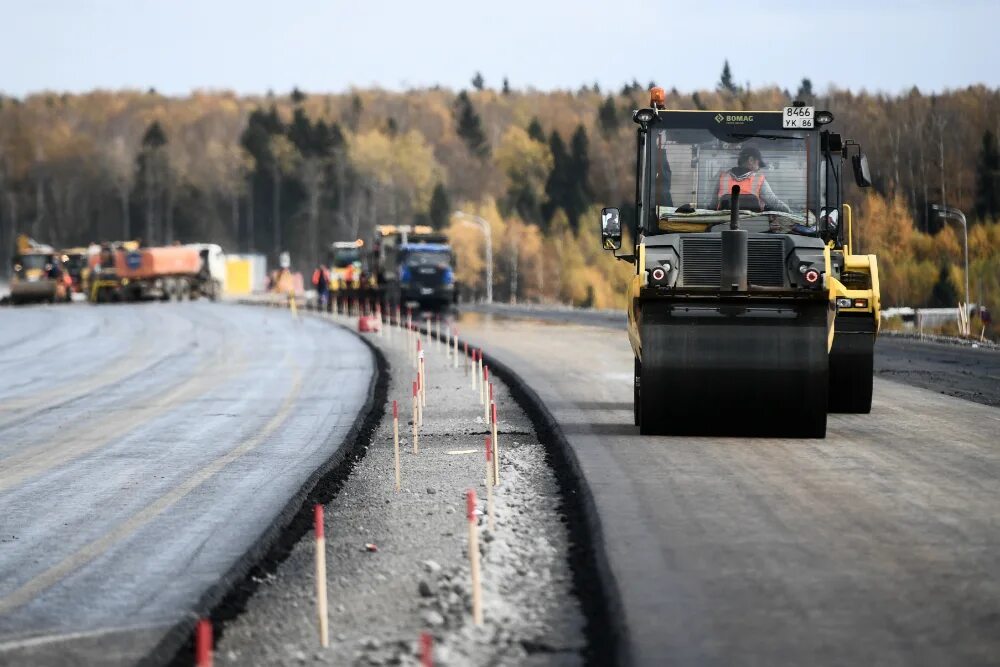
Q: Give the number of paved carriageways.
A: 2